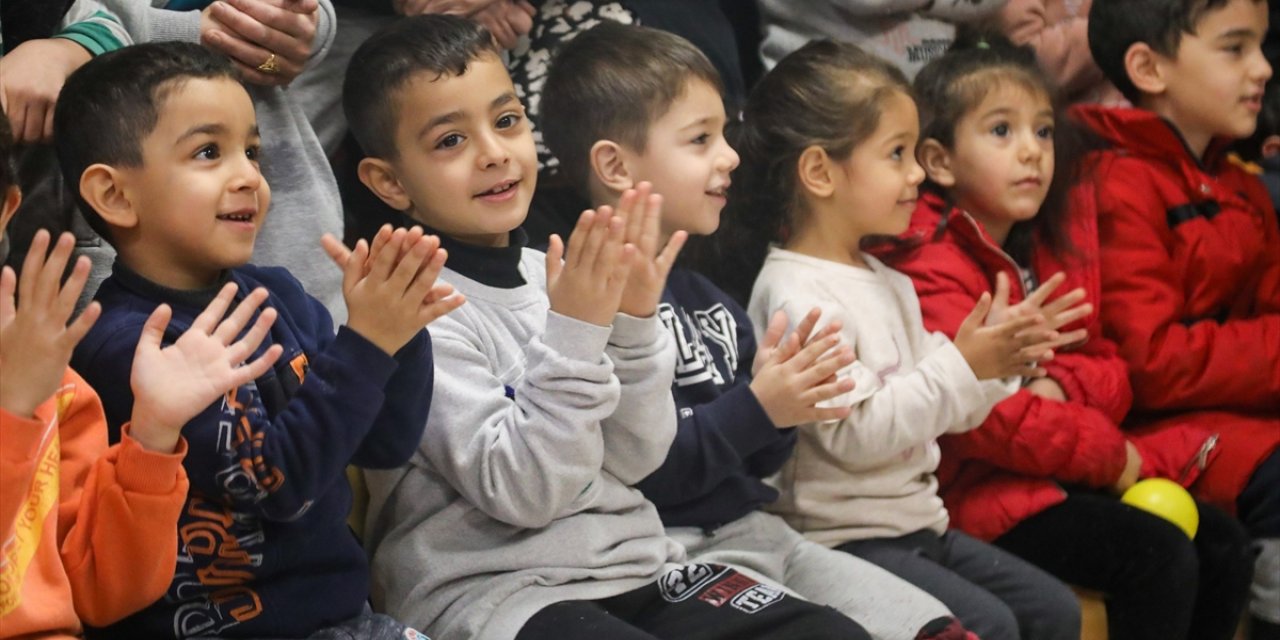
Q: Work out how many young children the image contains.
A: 7